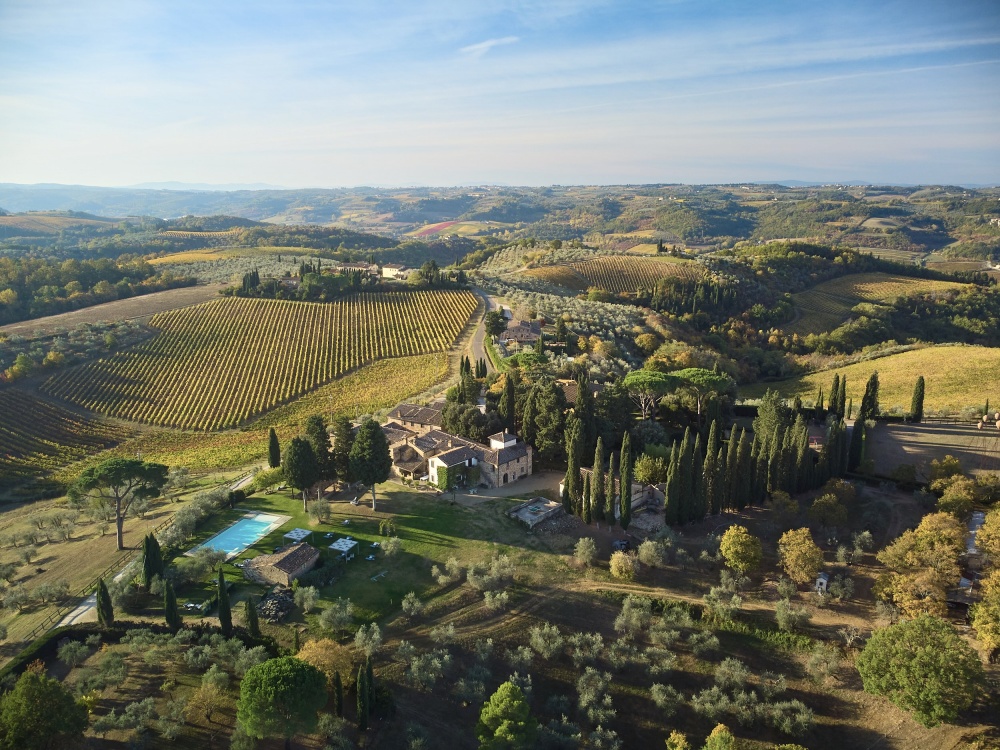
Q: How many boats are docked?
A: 0